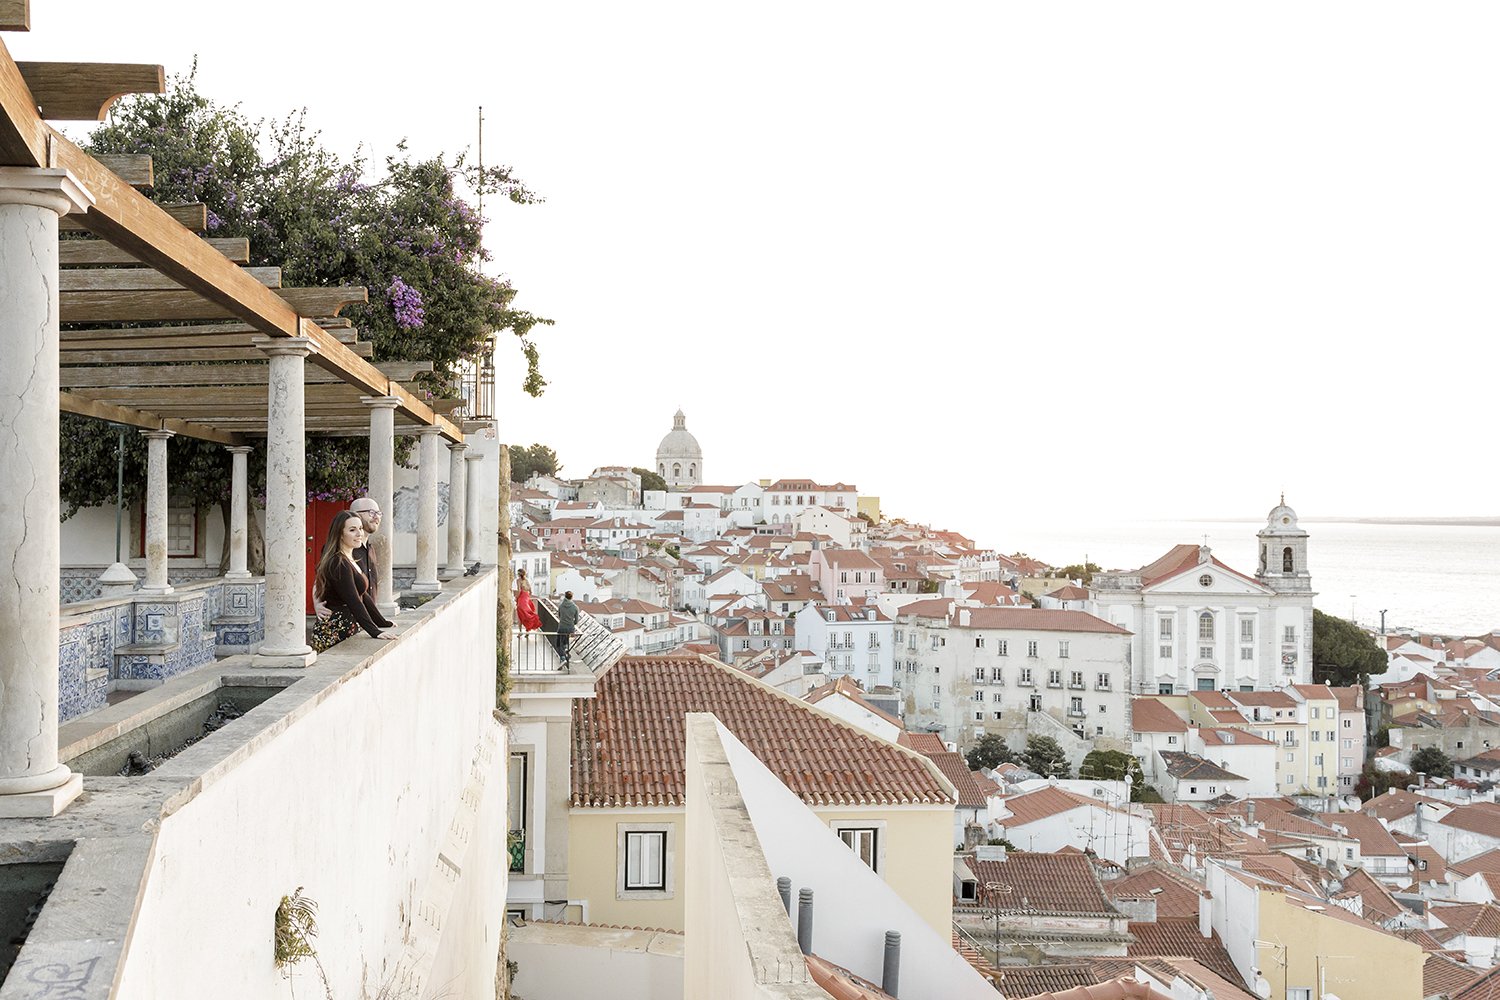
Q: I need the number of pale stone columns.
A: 8